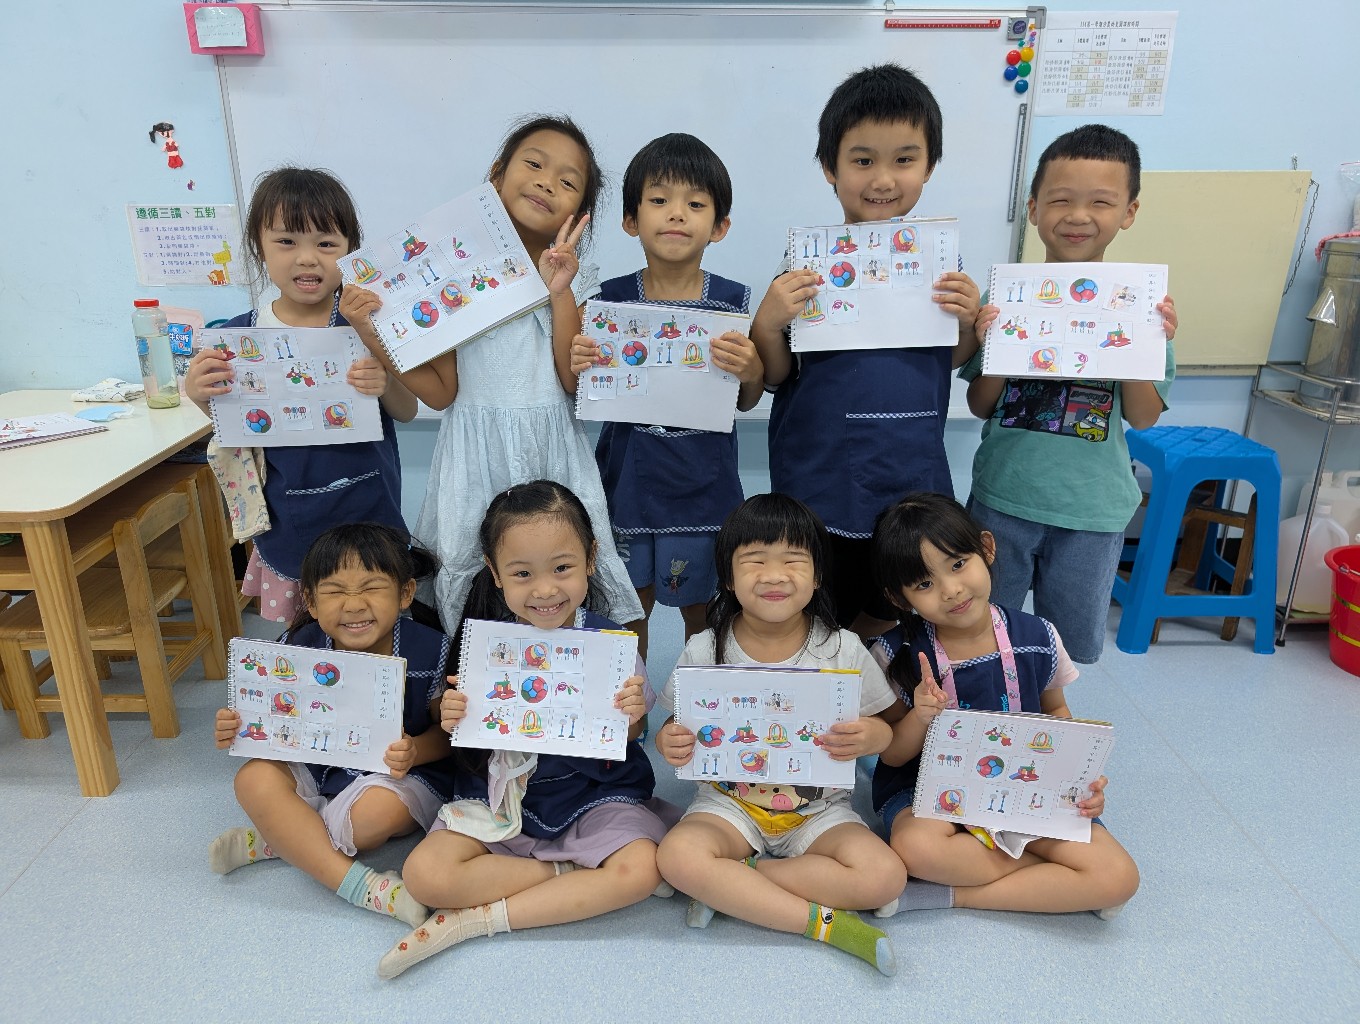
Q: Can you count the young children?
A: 9